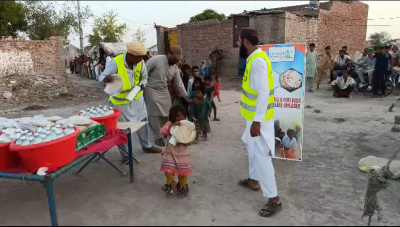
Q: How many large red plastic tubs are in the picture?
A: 3